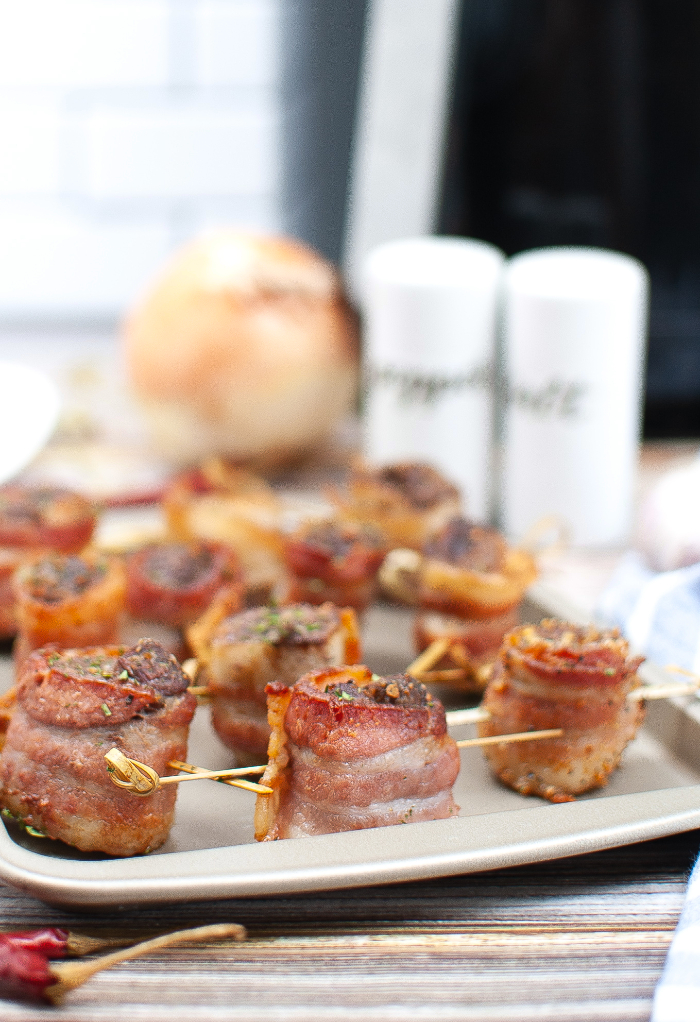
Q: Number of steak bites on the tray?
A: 11